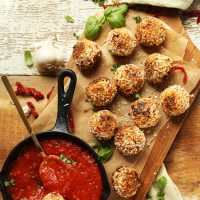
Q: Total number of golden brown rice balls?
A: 12